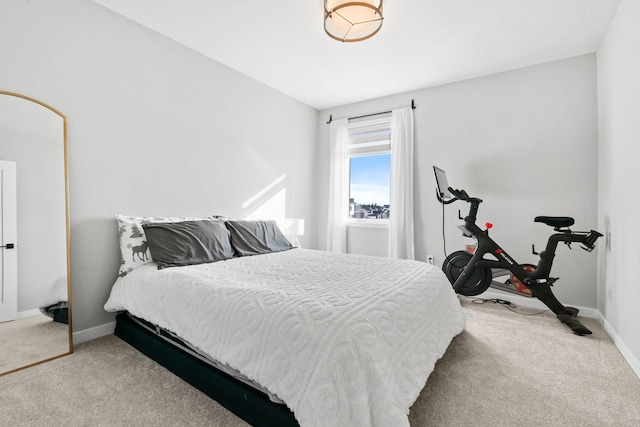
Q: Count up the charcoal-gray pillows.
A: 2